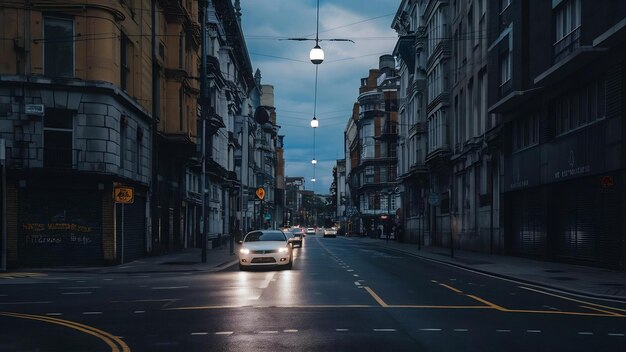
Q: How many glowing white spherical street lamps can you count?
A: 4